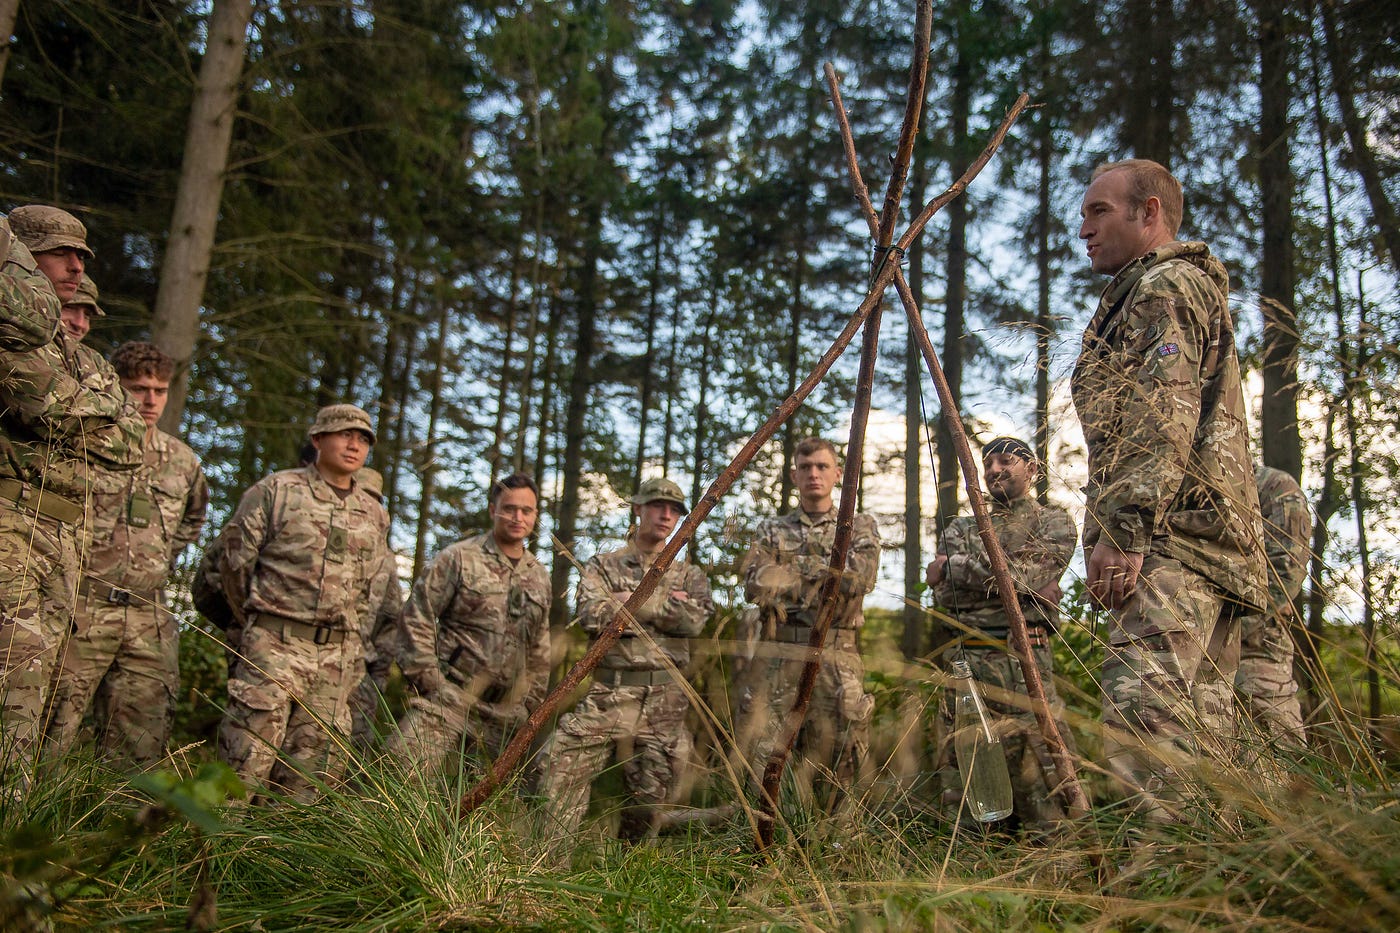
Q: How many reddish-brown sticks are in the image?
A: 3